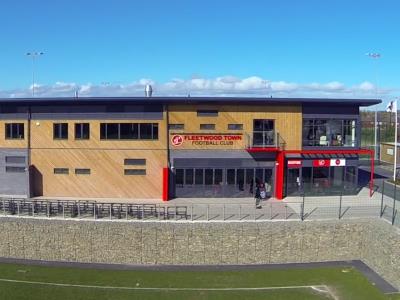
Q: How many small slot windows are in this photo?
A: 10